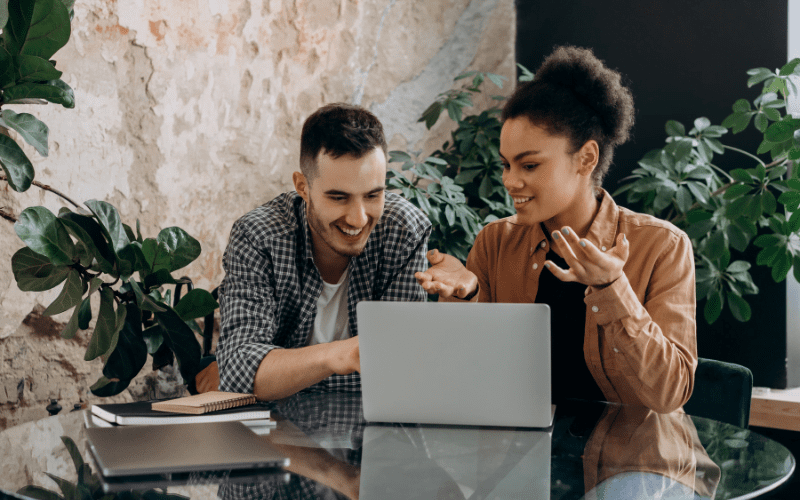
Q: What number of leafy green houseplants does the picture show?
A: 3